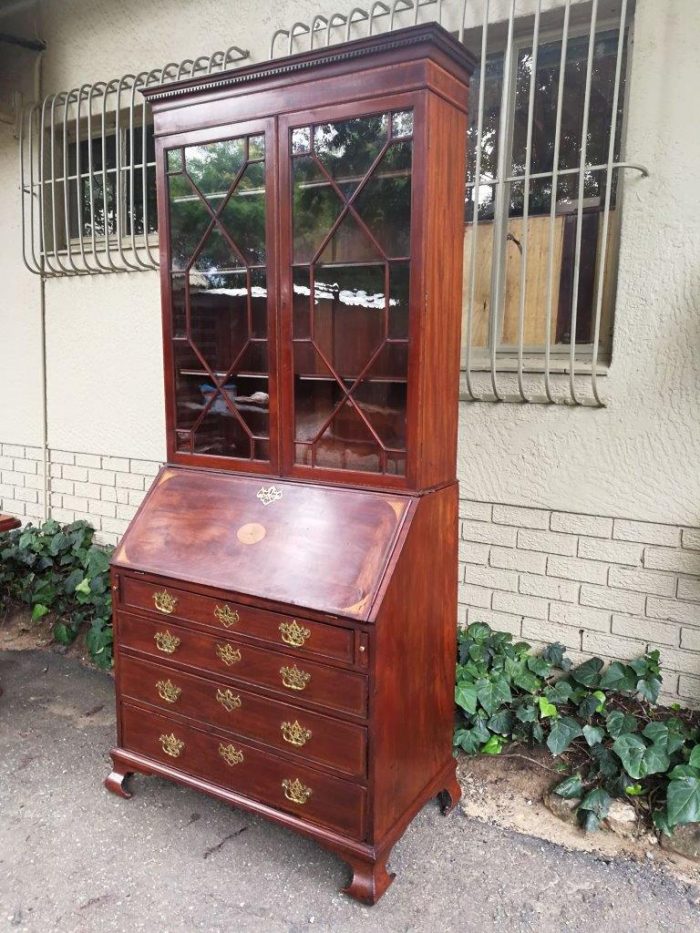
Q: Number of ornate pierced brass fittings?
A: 13